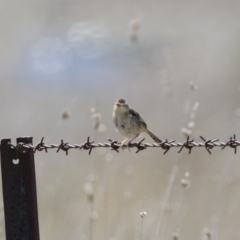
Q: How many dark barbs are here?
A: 9